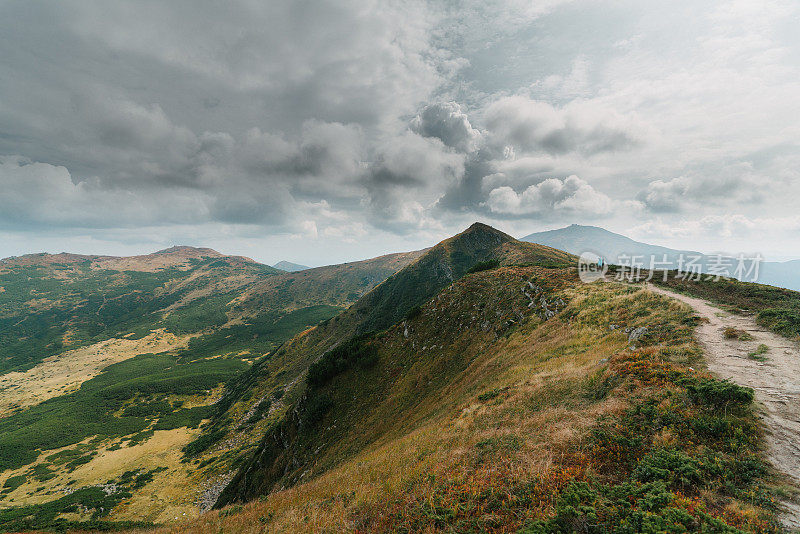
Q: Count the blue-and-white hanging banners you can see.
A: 0